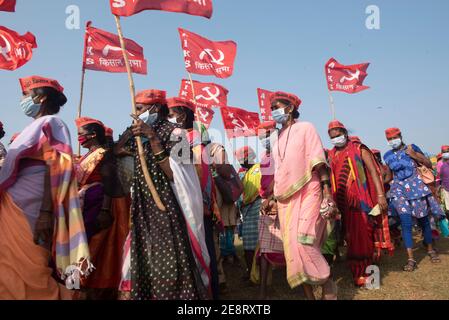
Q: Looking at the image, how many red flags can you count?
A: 10